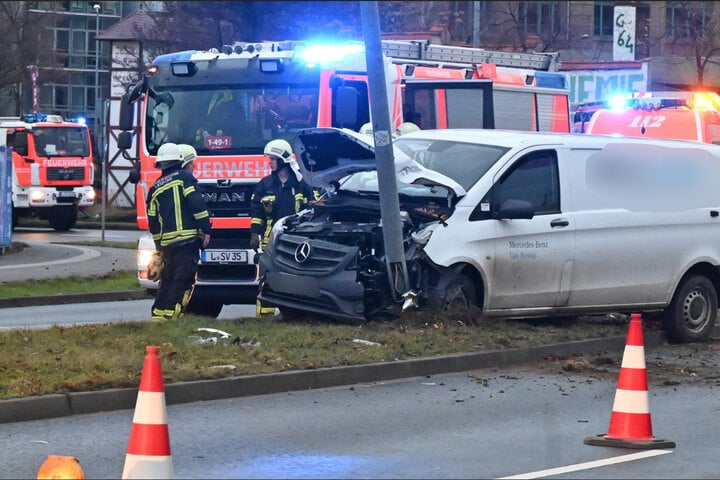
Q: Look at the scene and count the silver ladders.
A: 1